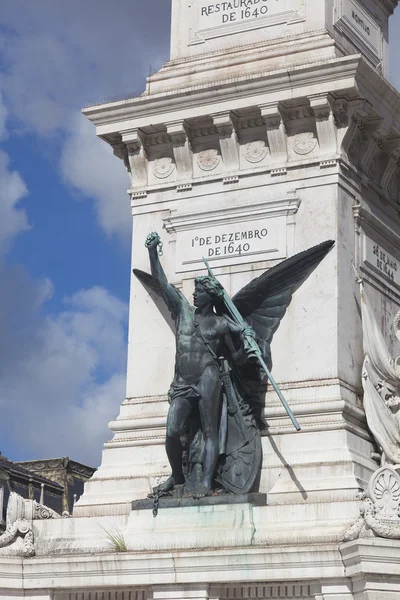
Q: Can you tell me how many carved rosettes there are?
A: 4